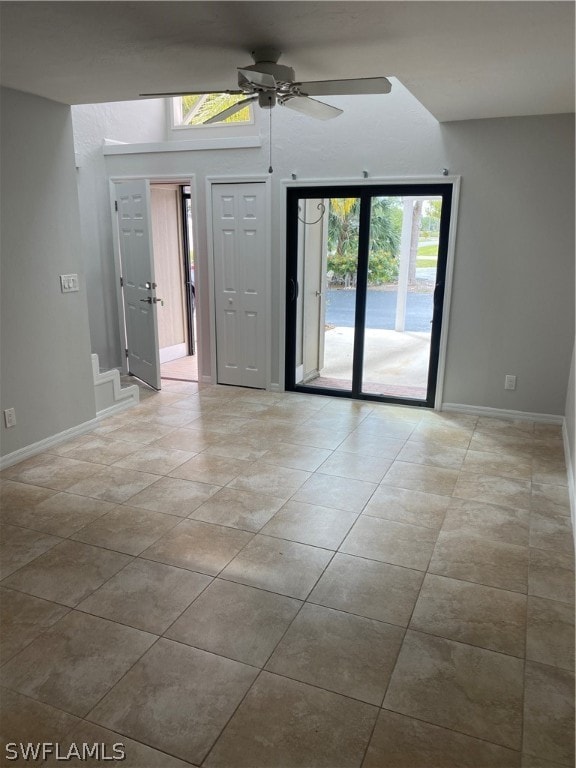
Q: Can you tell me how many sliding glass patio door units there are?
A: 1